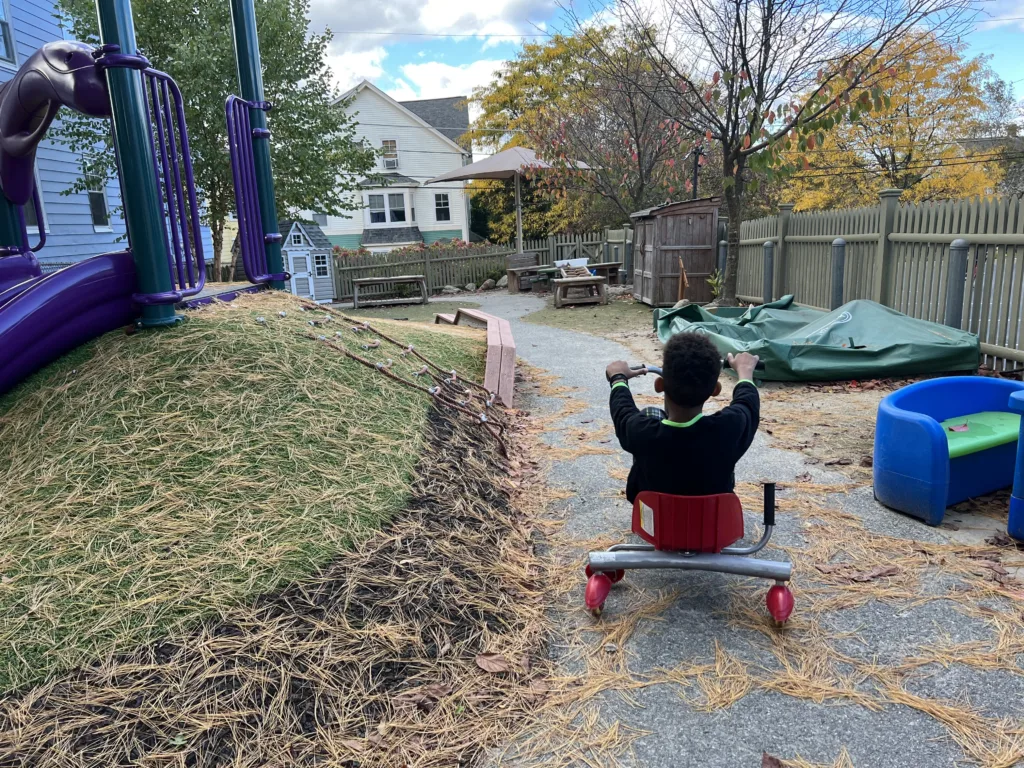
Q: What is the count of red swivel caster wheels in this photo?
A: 2